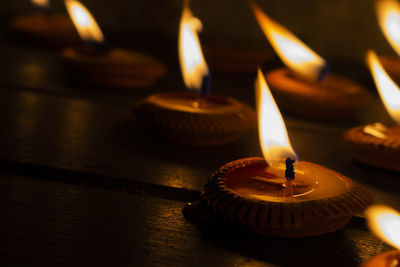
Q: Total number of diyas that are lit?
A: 8